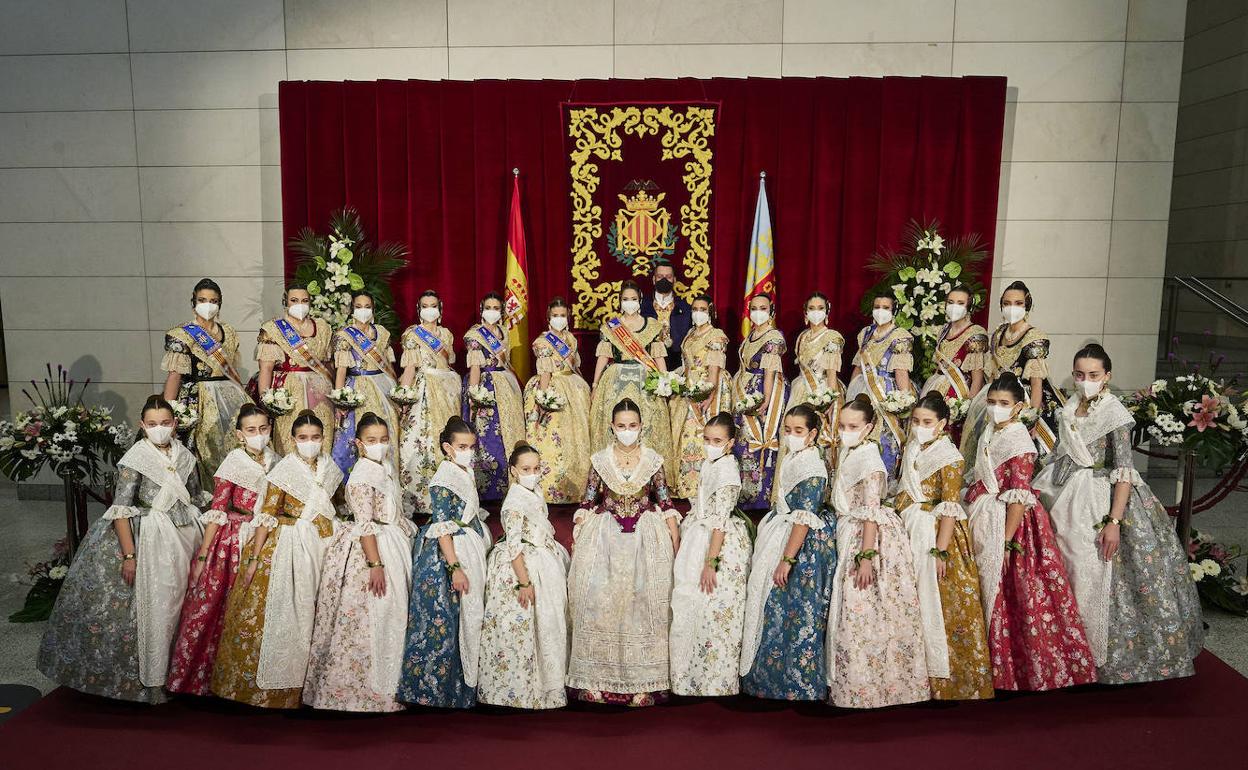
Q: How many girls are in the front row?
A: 13